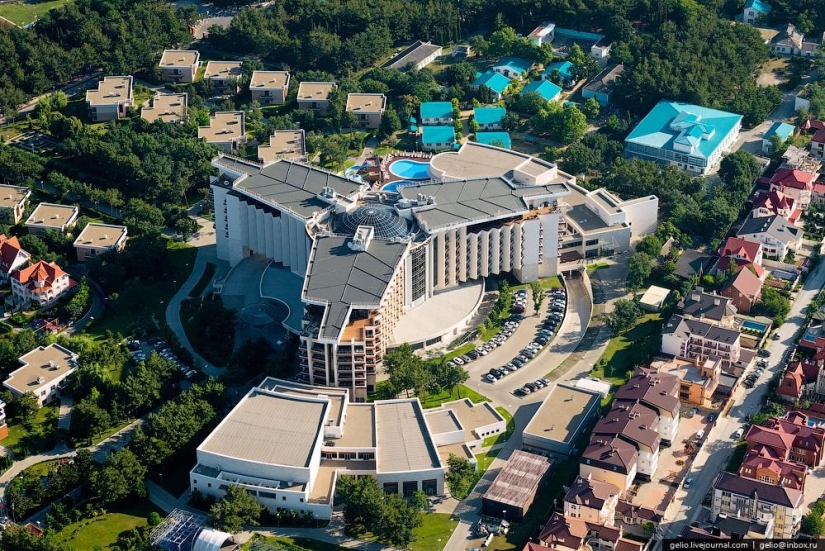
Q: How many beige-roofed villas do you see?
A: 13